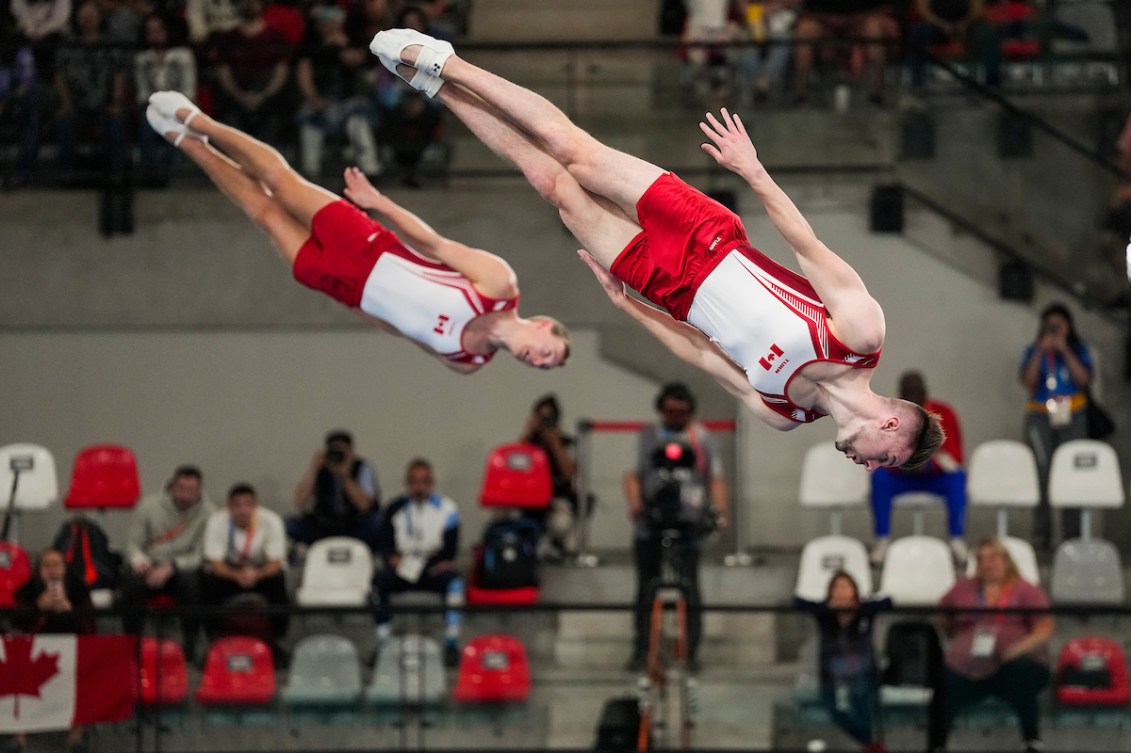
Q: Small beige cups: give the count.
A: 1